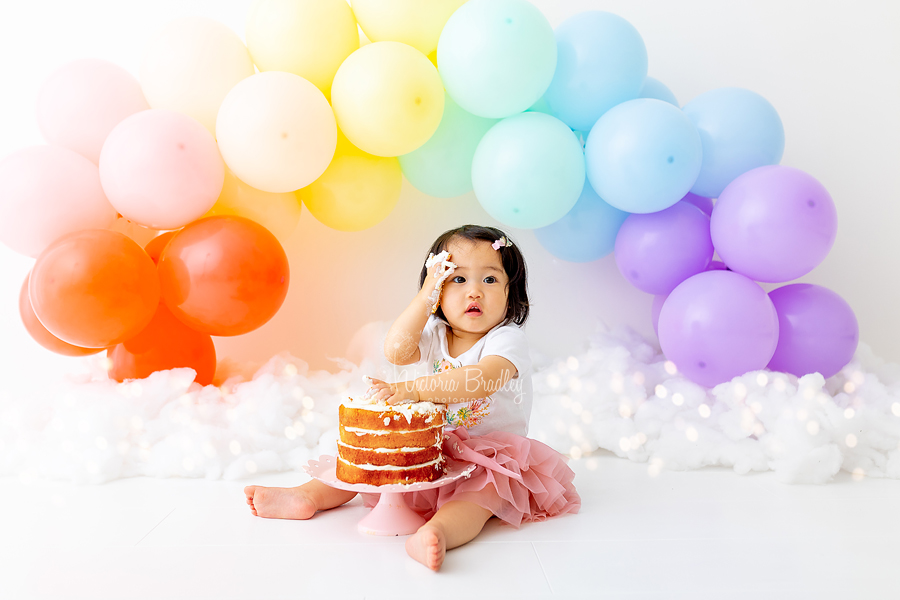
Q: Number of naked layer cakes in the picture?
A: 1